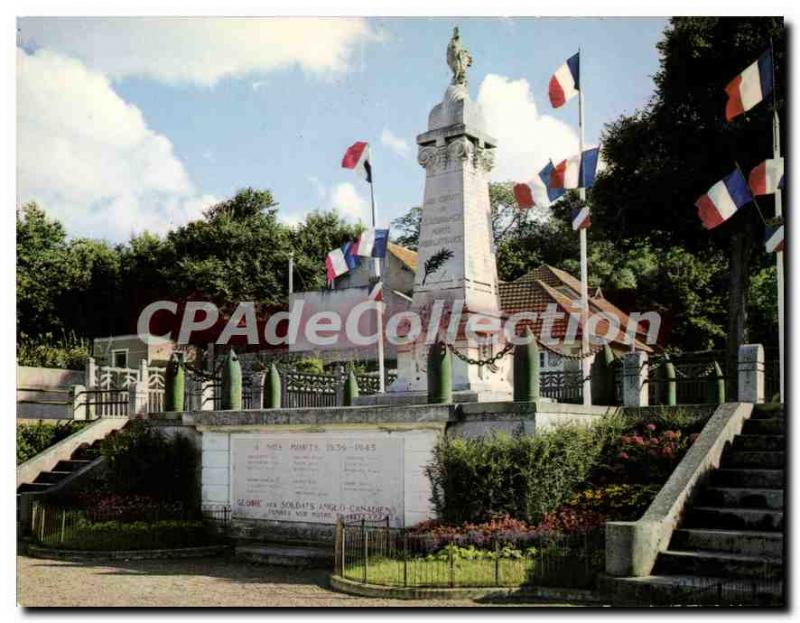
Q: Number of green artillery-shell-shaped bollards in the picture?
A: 9